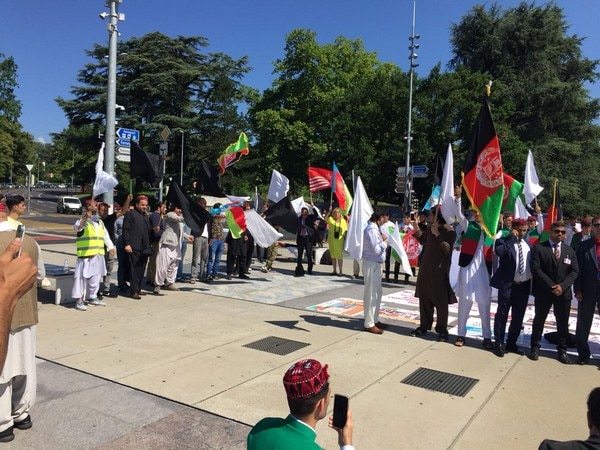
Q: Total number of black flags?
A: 4